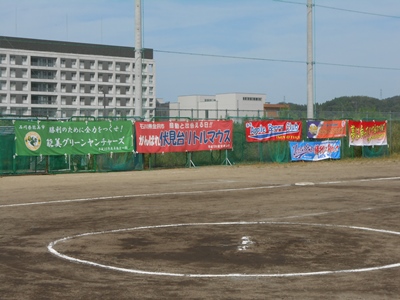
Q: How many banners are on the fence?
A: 6